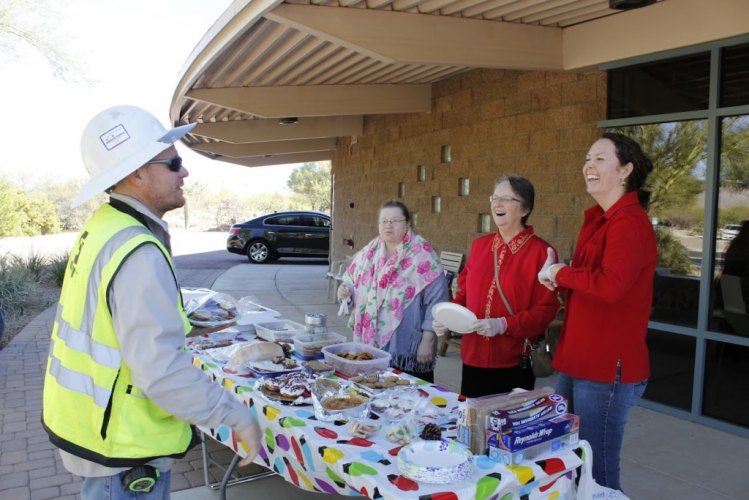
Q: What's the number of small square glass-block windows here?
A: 7